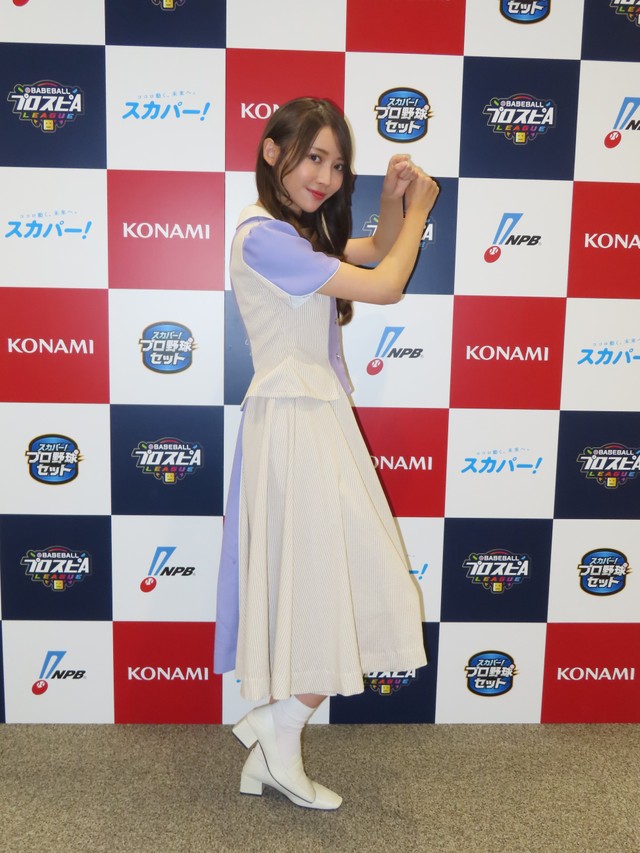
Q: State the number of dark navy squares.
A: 11